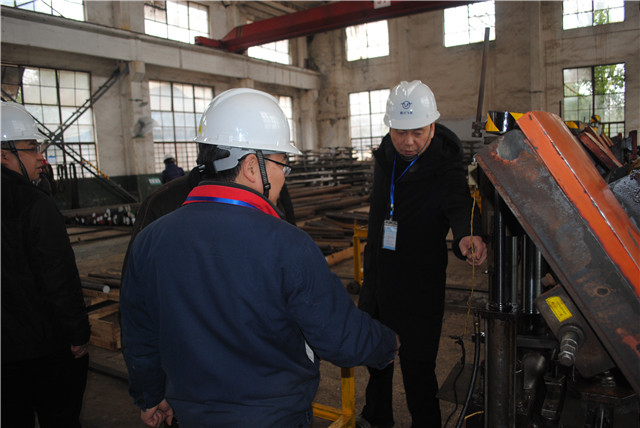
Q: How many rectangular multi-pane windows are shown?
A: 11